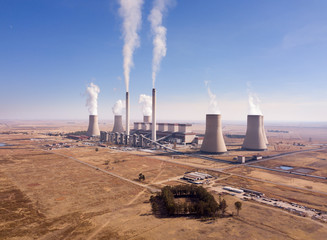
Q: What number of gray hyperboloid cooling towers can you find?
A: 6